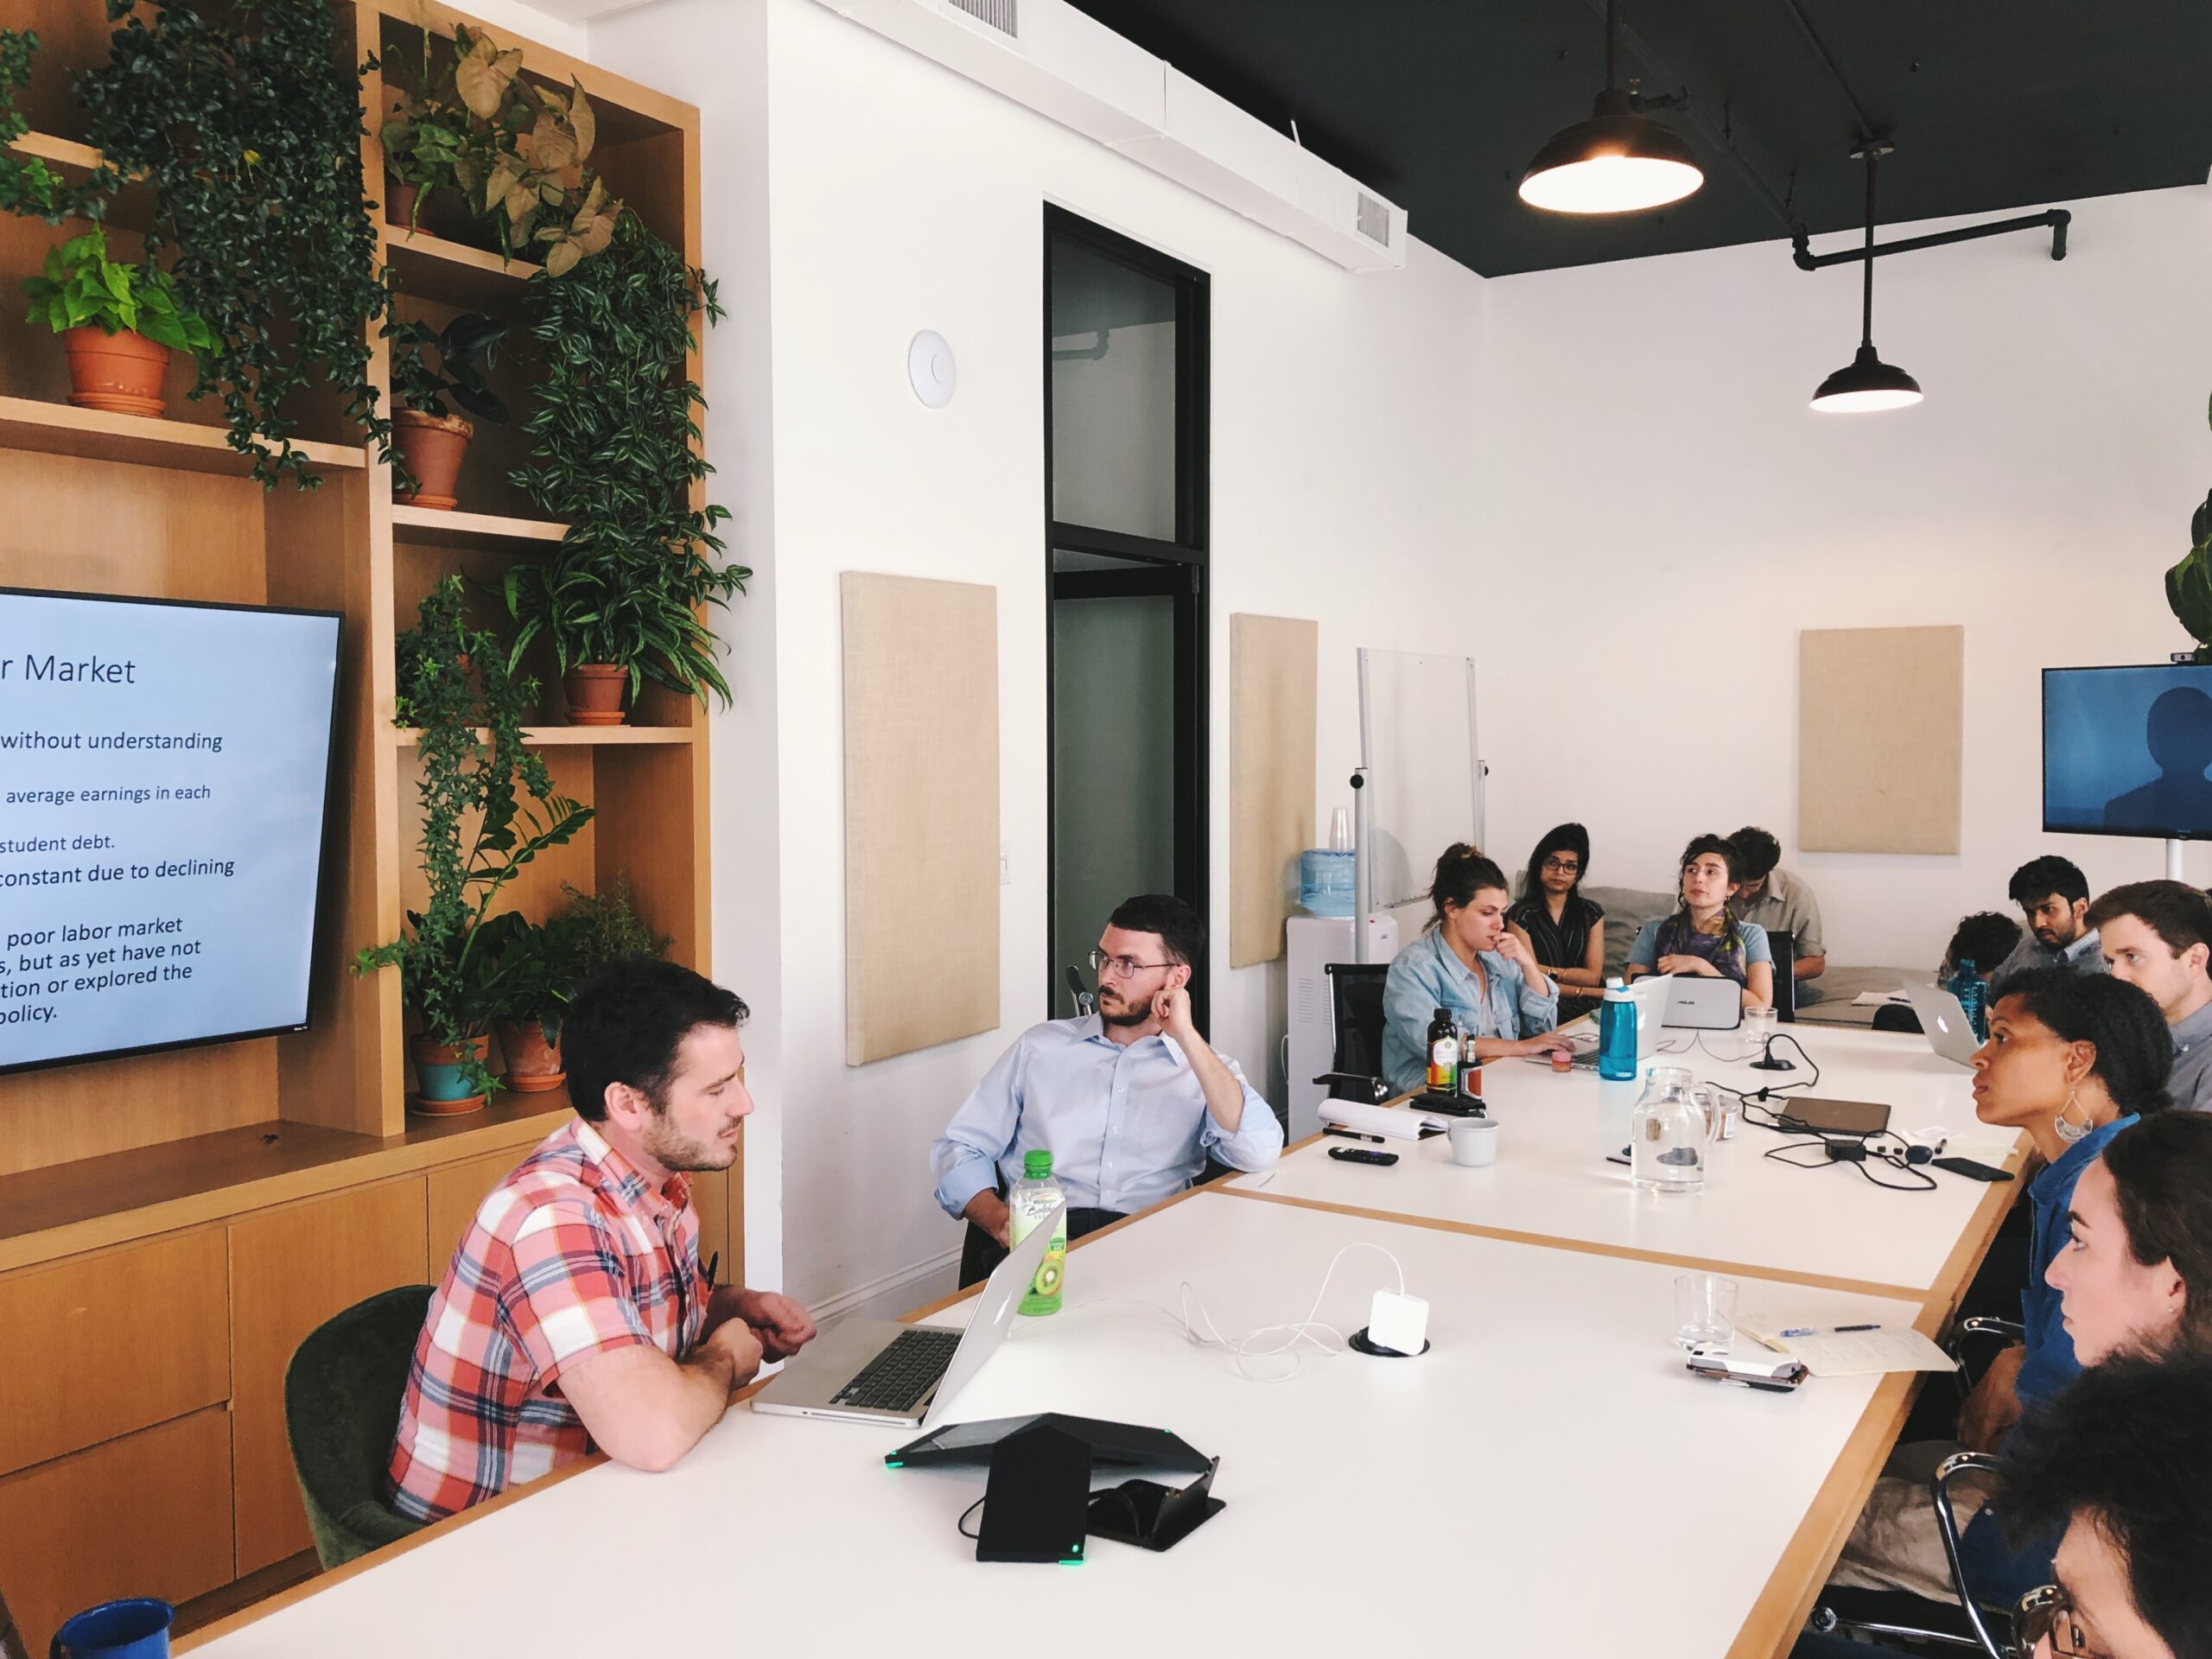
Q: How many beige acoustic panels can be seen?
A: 3